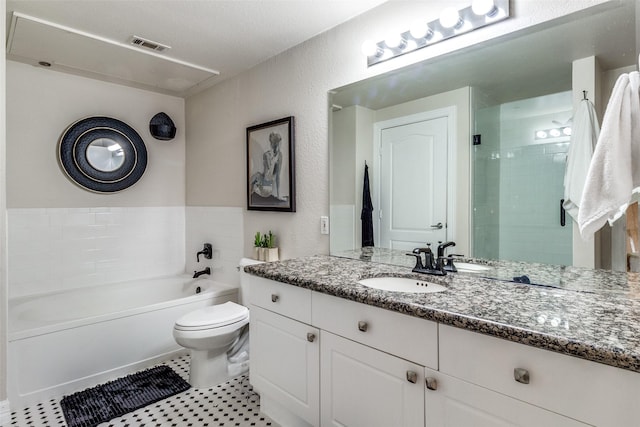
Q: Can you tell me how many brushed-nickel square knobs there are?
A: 6